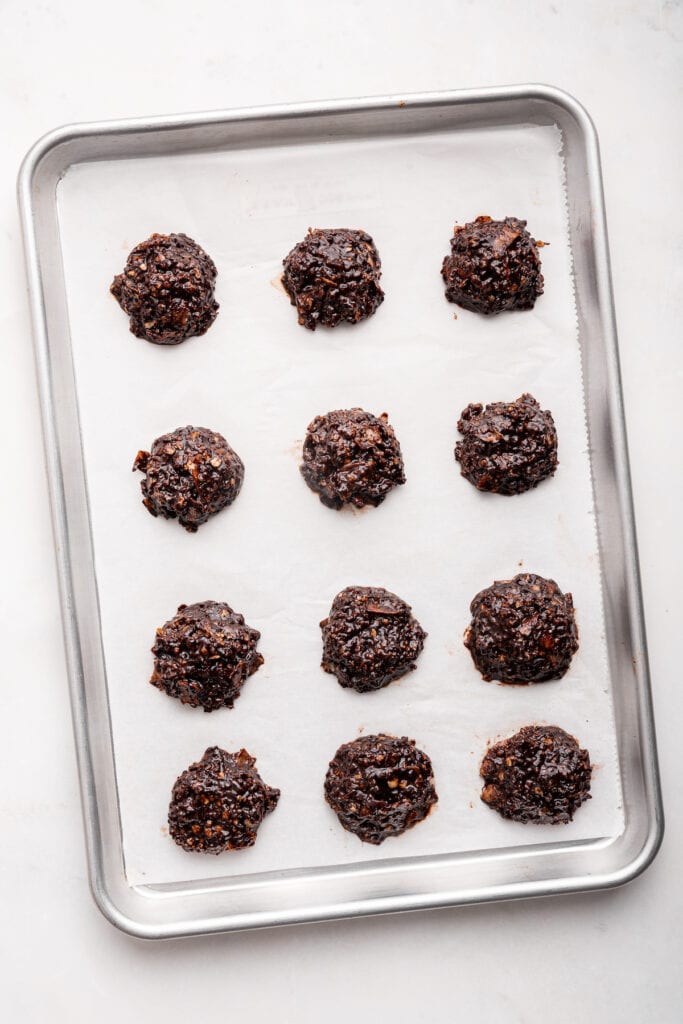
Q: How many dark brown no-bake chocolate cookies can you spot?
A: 12